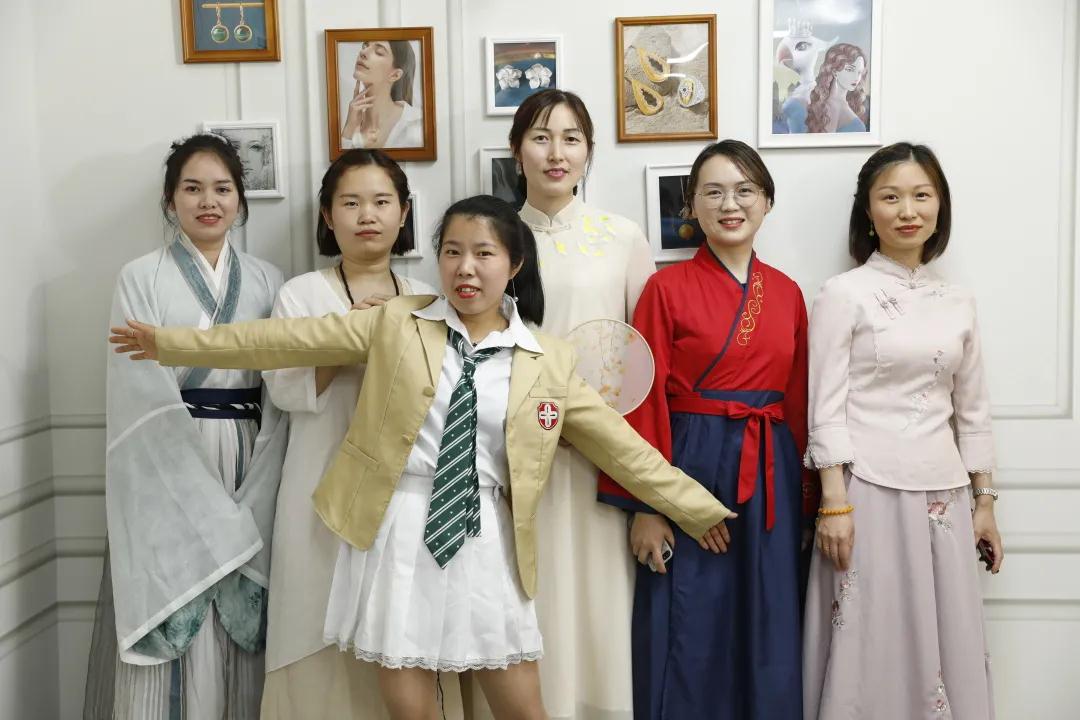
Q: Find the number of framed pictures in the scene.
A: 9